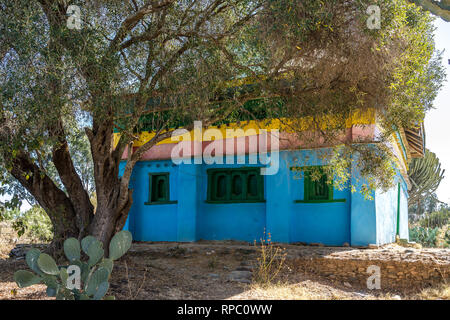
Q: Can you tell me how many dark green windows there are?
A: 3